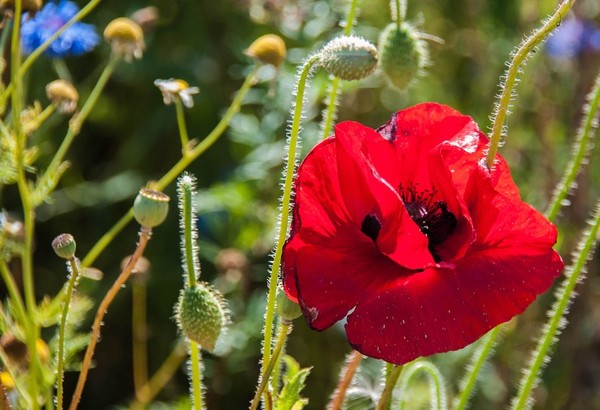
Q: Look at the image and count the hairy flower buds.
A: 3